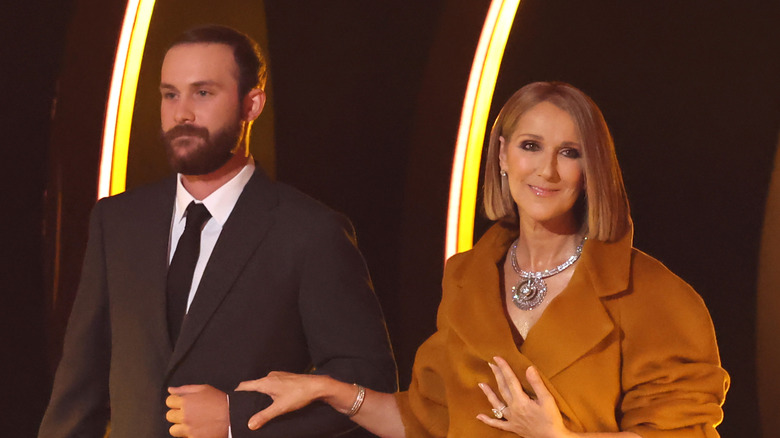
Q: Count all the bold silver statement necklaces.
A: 1